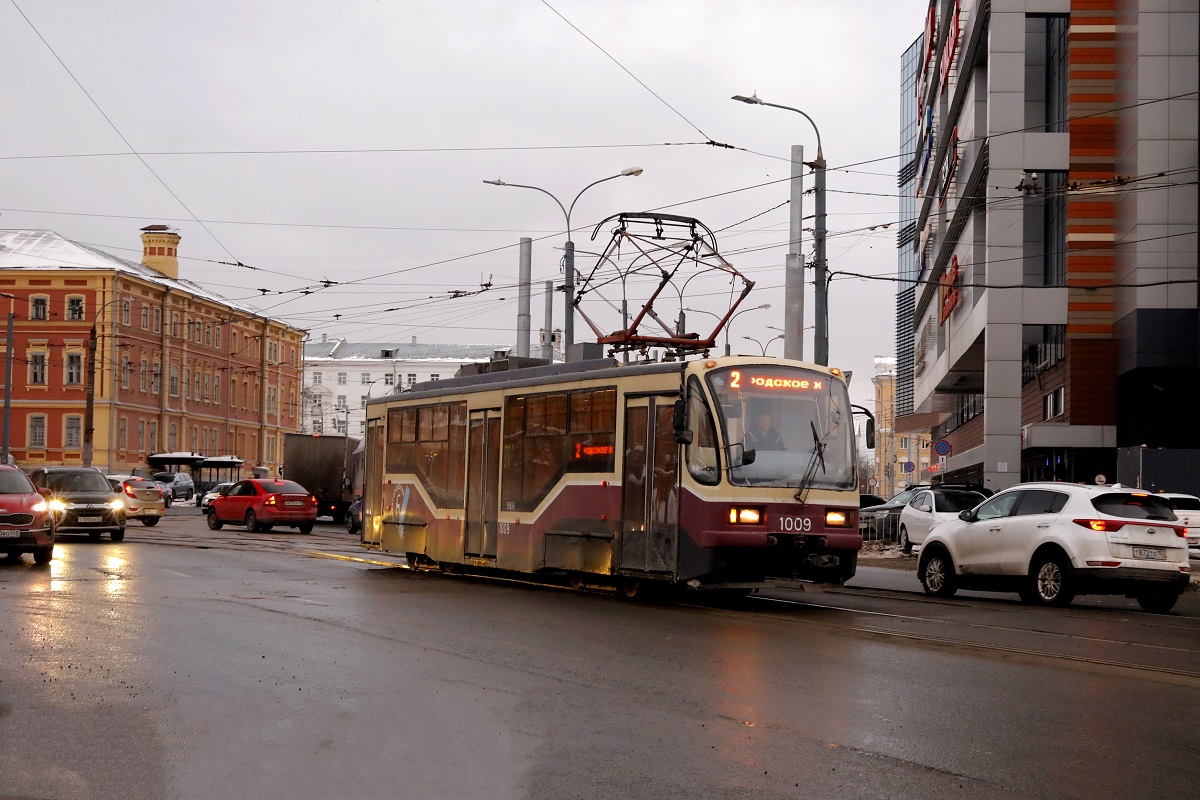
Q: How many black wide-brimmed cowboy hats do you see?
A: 0